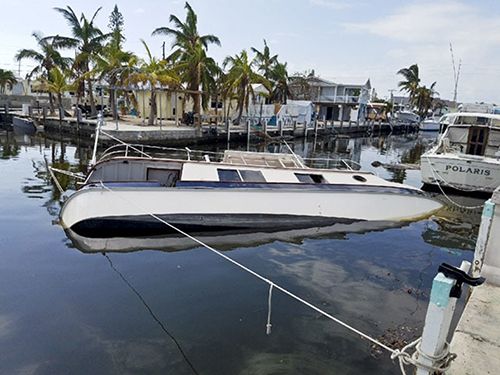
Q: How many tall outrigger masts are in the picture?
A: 2